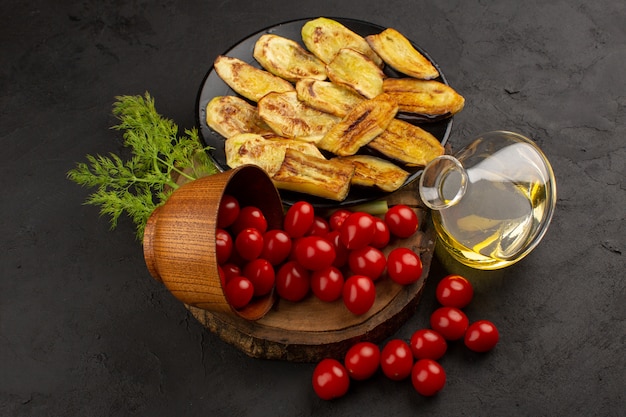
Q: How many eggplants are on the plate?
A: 14